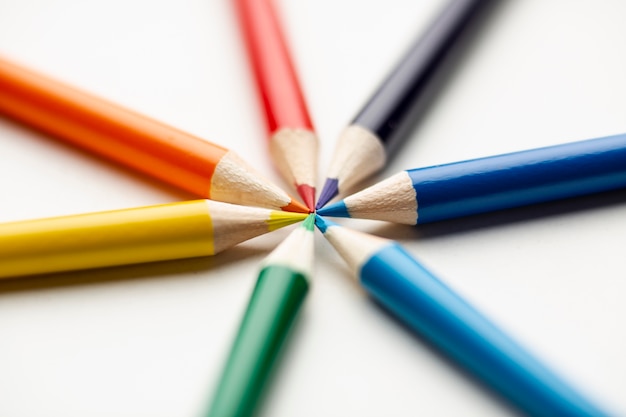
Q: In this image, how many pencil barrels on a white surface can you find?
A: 7